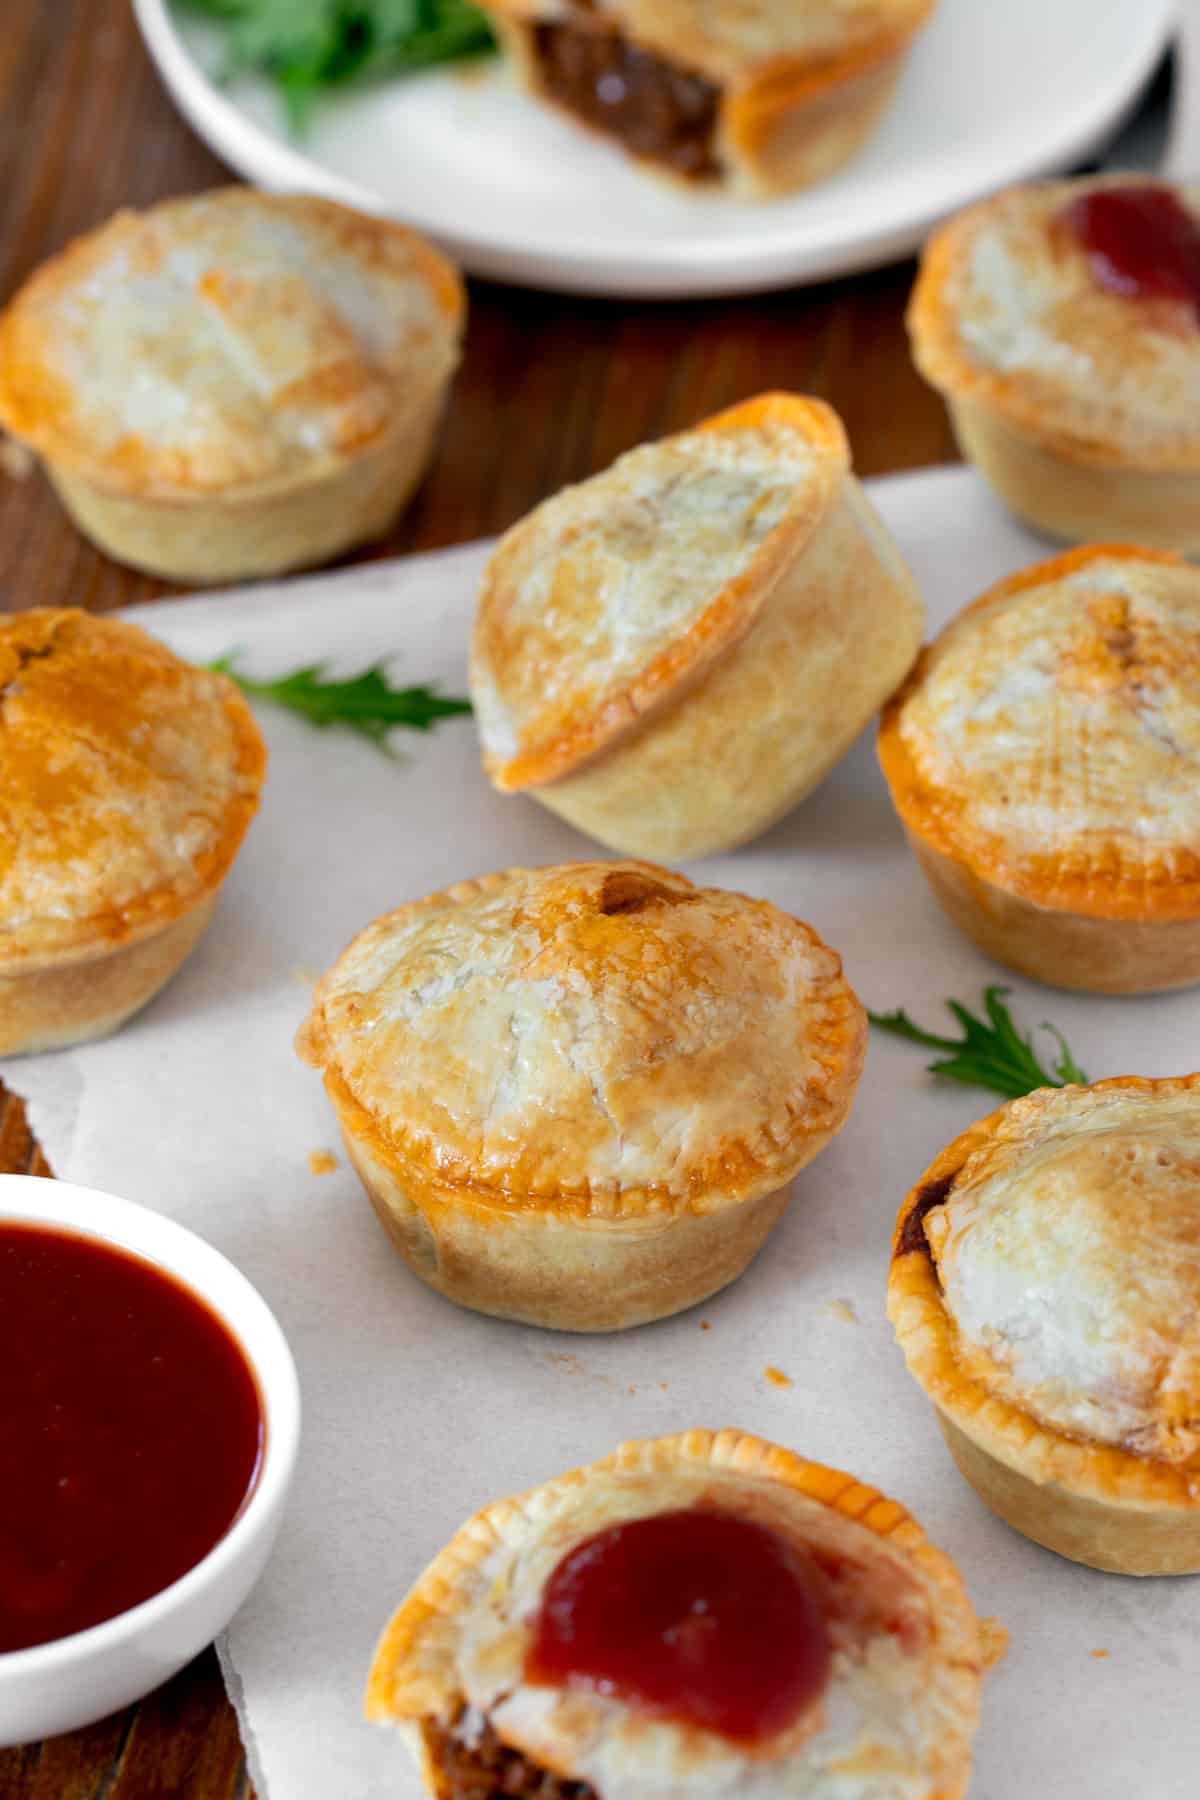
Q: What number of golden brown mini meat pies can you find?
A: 9